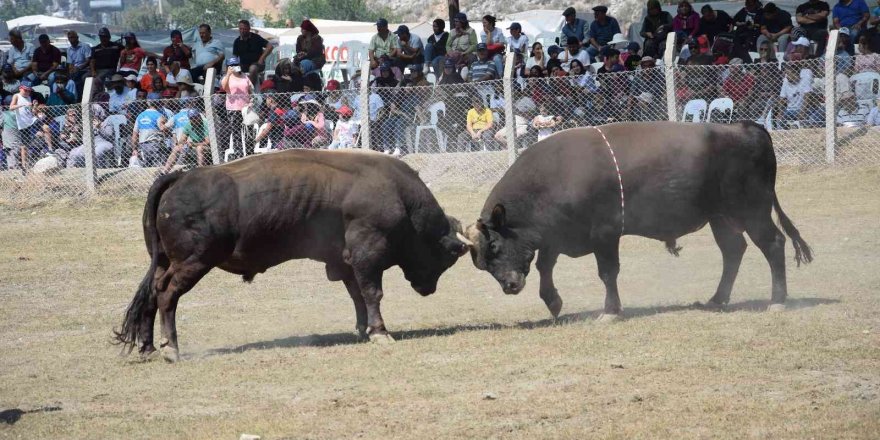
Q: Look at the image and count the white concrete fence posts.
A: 6